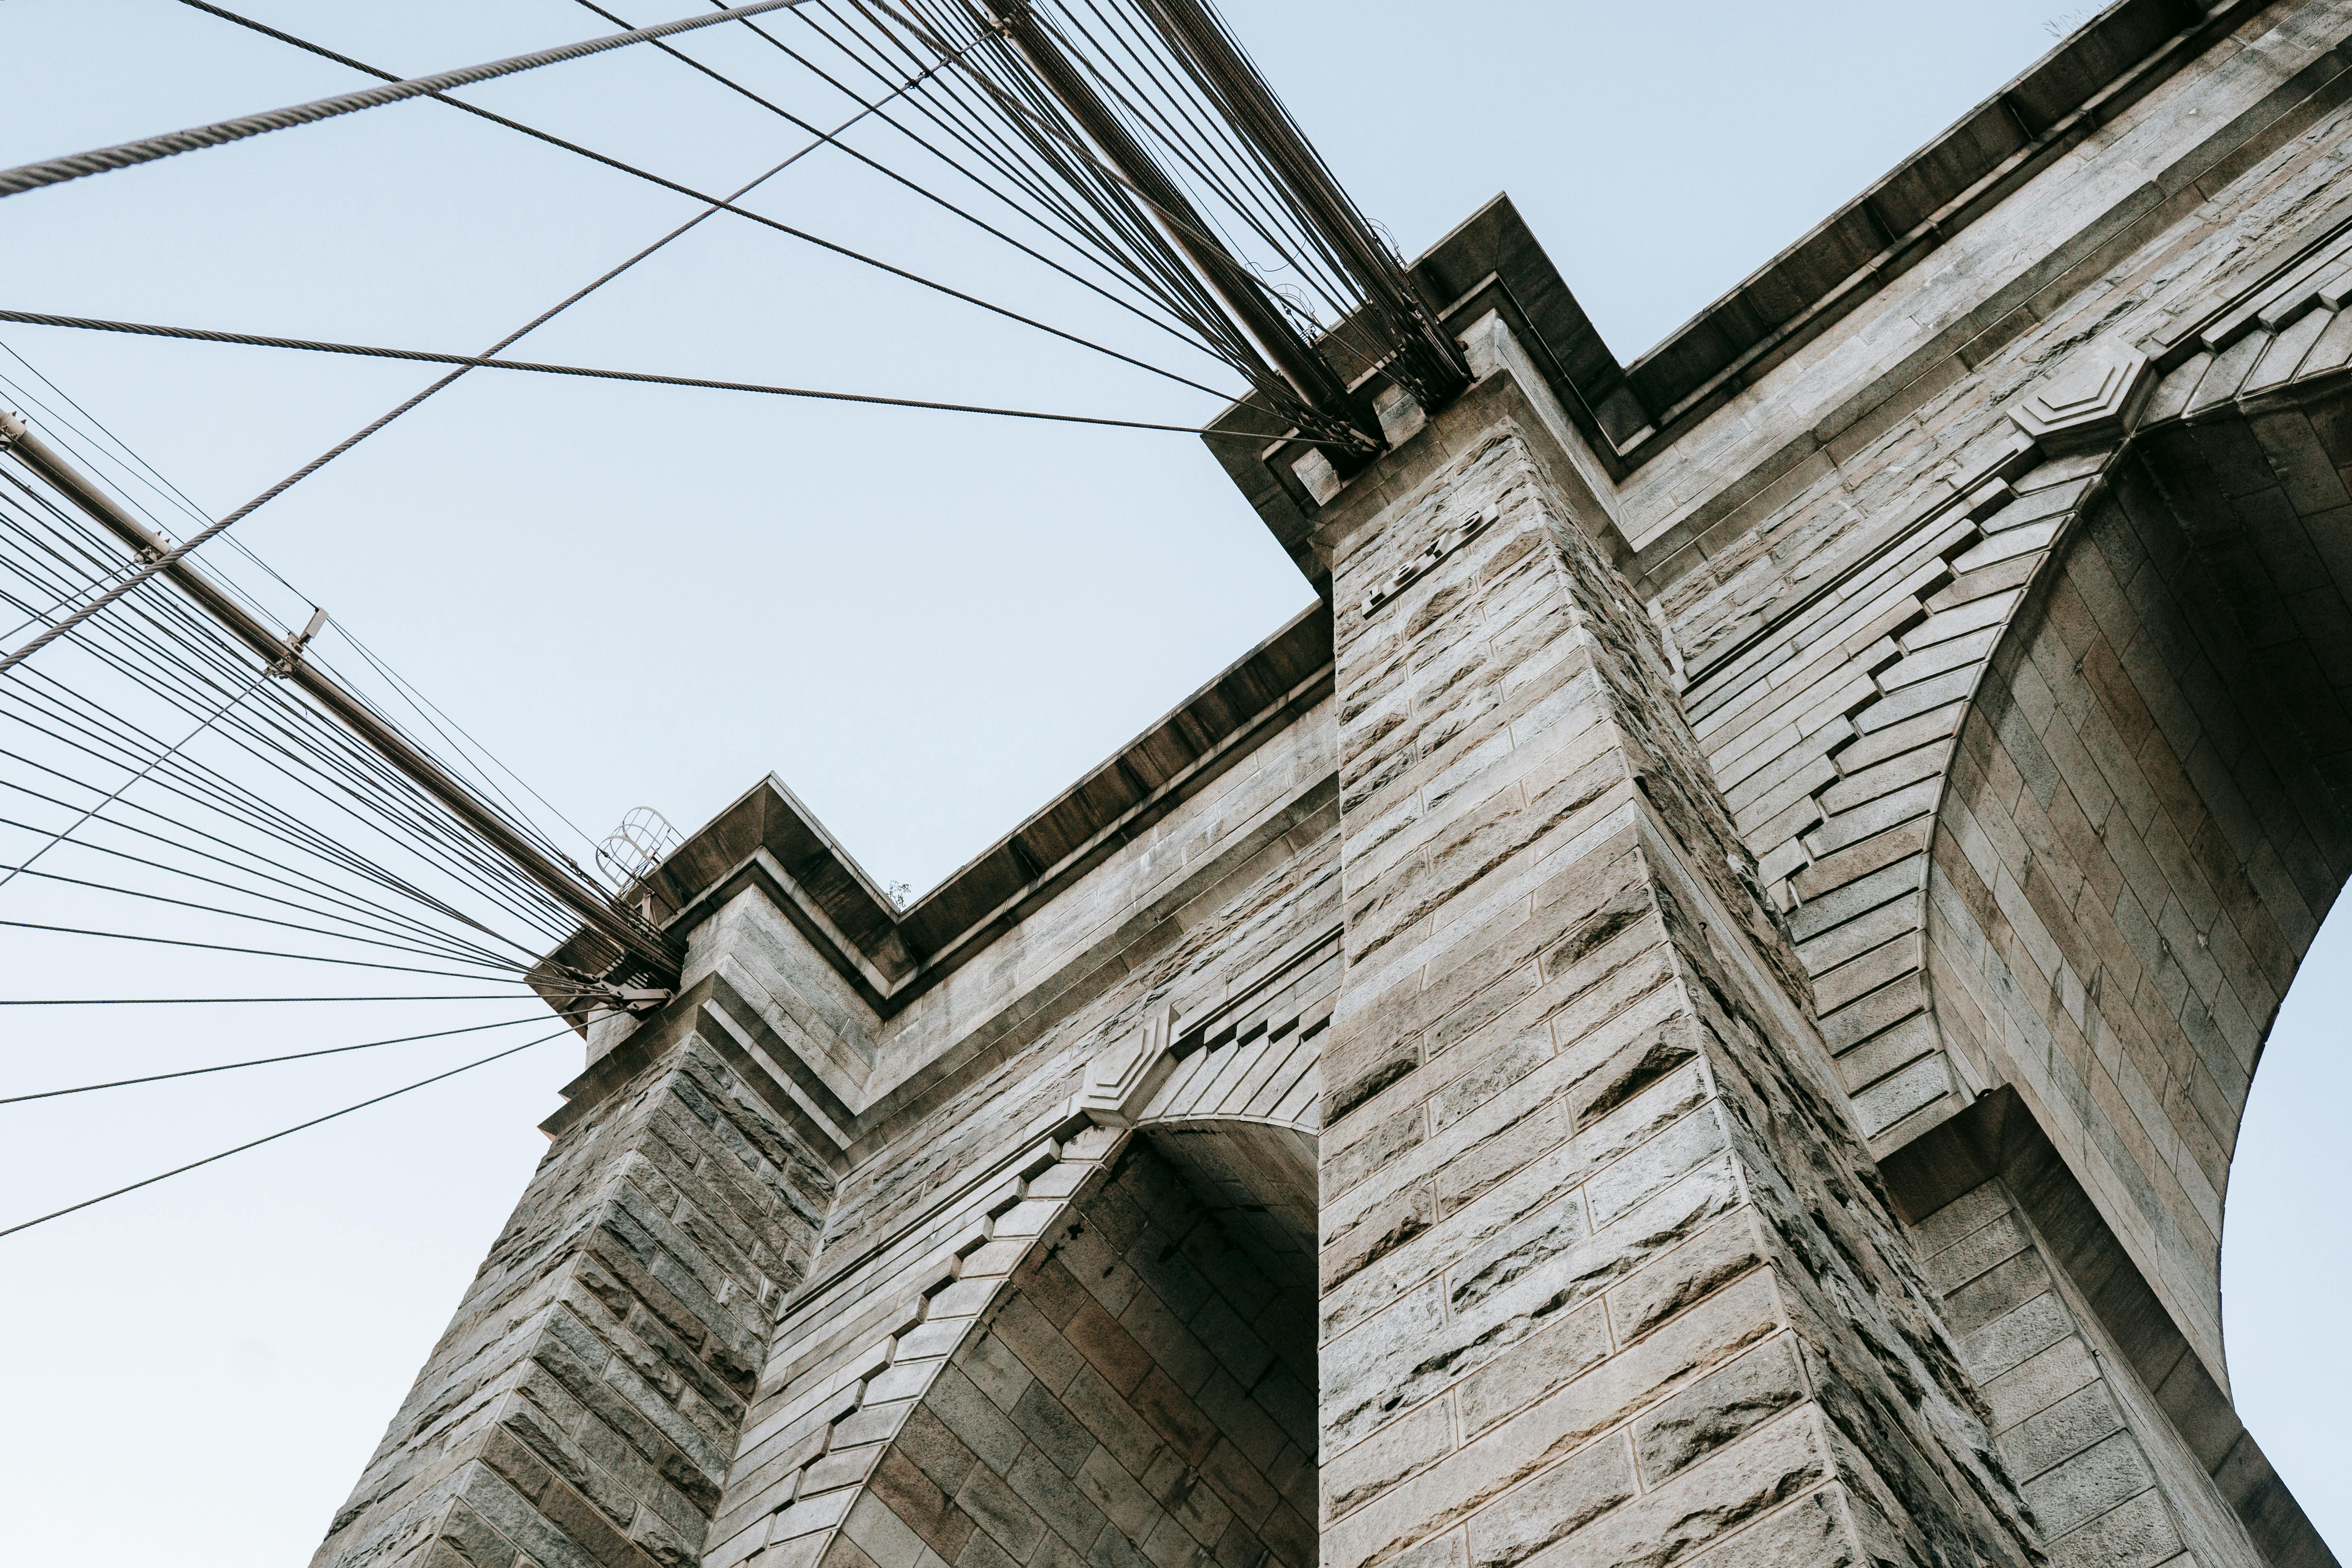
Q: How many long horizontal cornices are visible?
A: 2